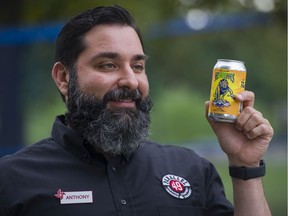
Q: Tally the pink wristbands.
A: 0